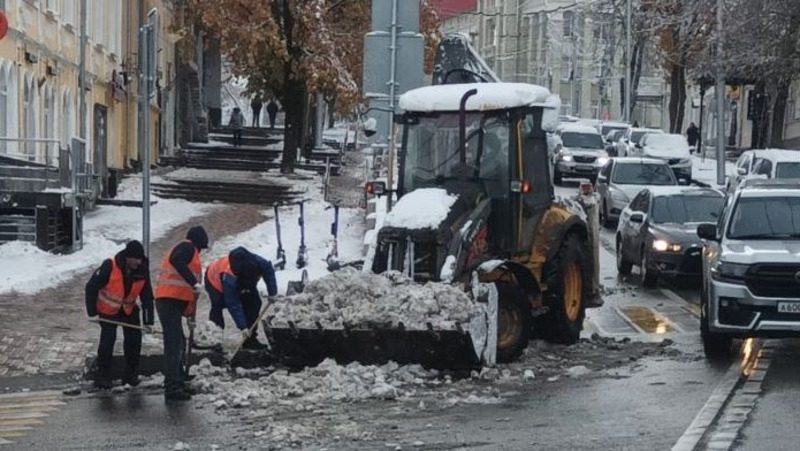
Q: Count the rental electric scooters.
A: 3